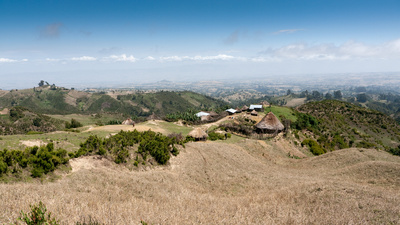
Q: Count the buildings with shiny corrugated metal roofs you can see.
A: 3